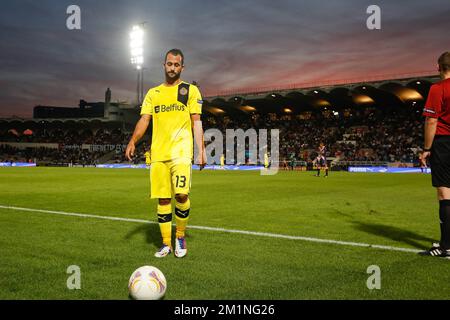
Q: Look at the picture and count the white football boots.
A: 2